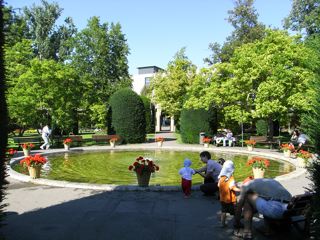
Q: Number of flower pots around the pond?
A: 12